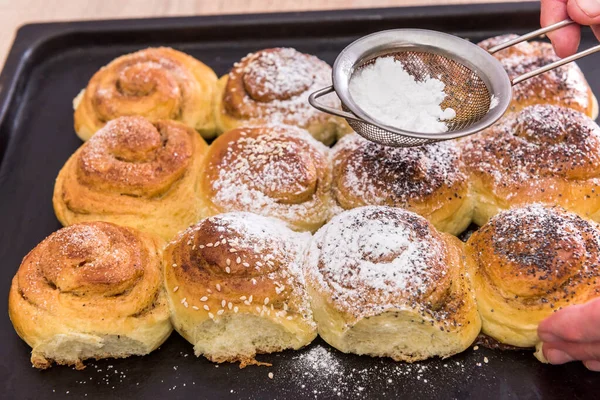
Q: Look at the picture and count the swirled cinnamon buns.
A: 12